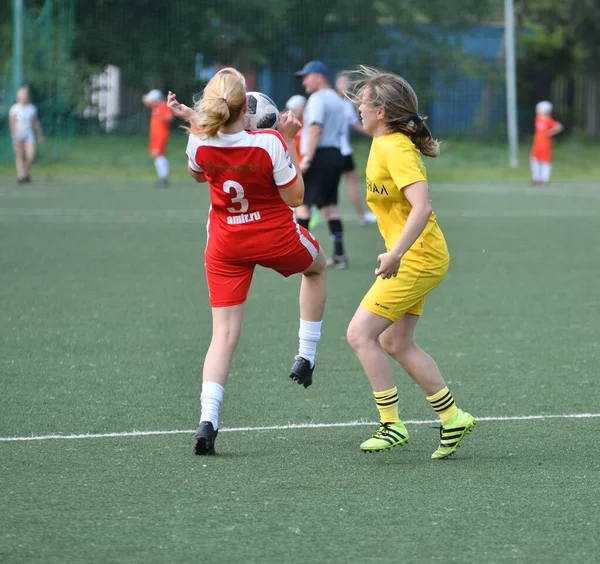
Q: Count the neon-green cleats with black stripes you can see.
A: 2